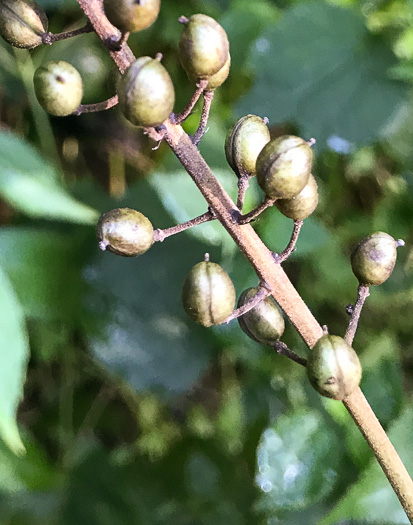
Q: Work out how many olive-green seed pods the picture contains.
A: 14